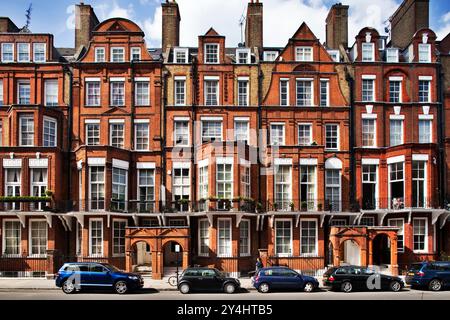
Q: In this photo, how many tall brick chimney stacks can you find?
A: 5